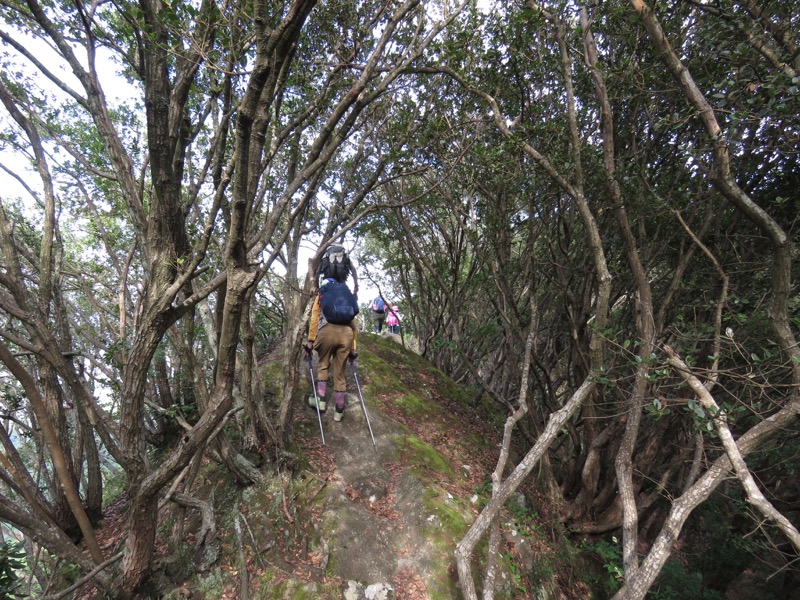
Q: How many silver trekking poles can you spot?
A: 2